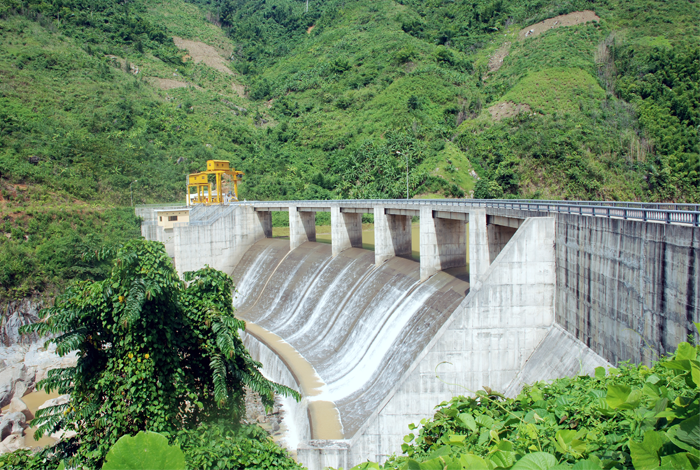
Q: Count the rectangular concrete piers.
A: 5